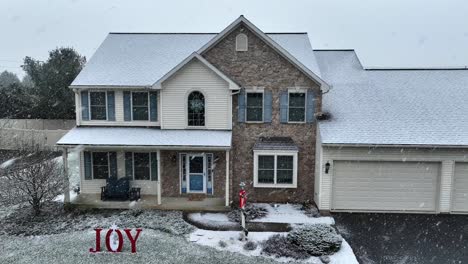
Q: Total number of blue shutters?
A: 12